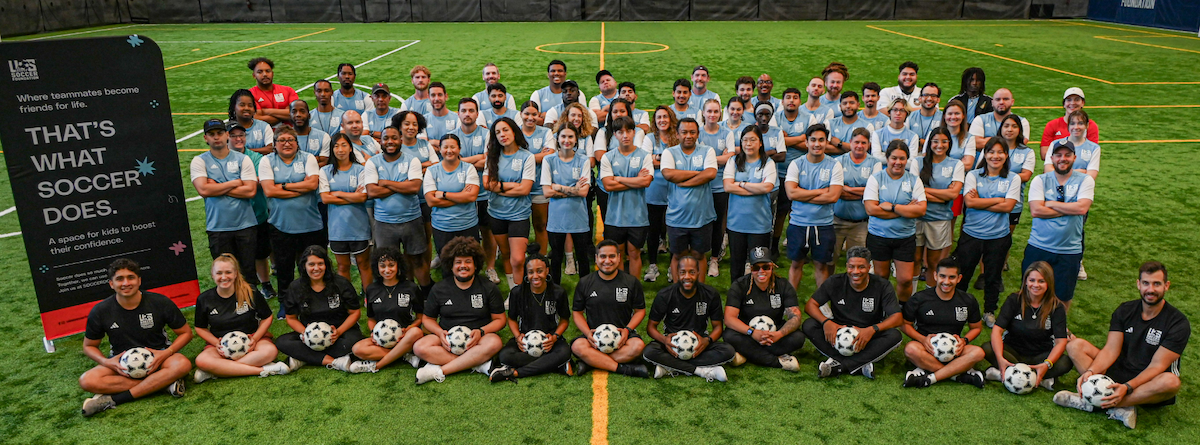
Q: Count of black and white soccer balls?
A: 13